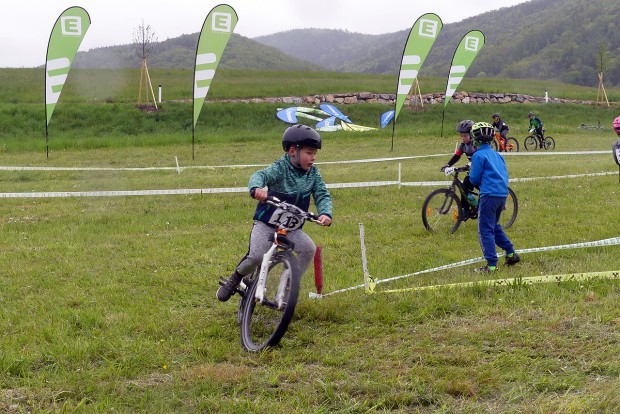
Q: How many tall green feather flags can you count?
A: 4